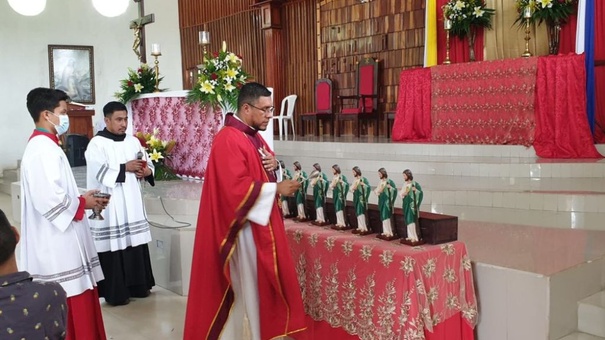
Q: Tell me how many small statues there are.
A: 7